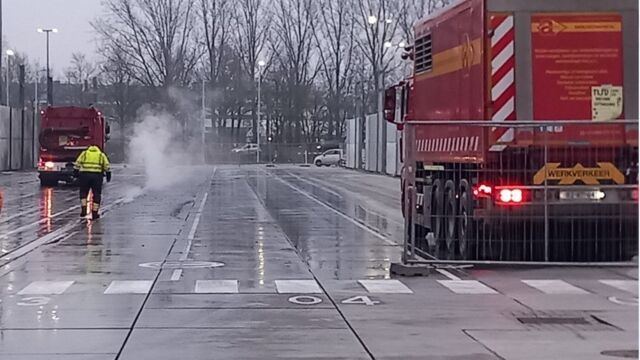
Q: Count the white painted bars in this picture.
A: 8